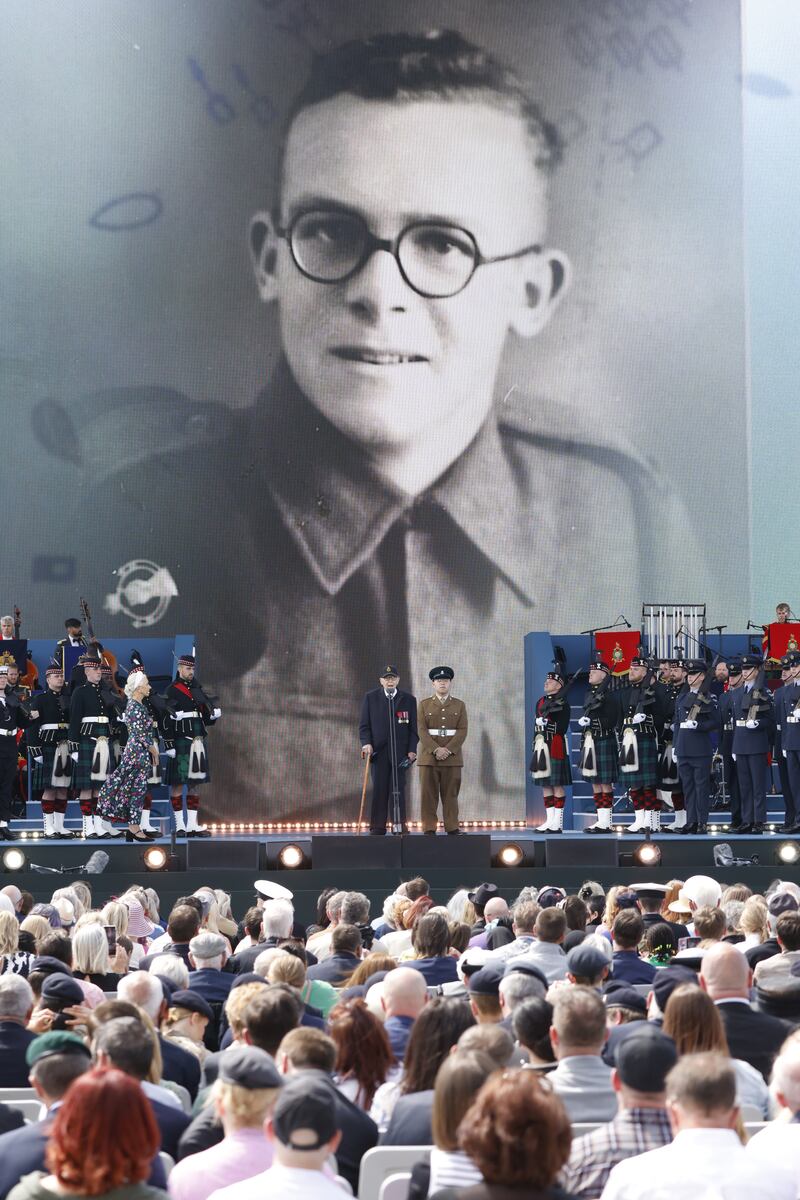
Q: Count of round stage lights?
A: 6